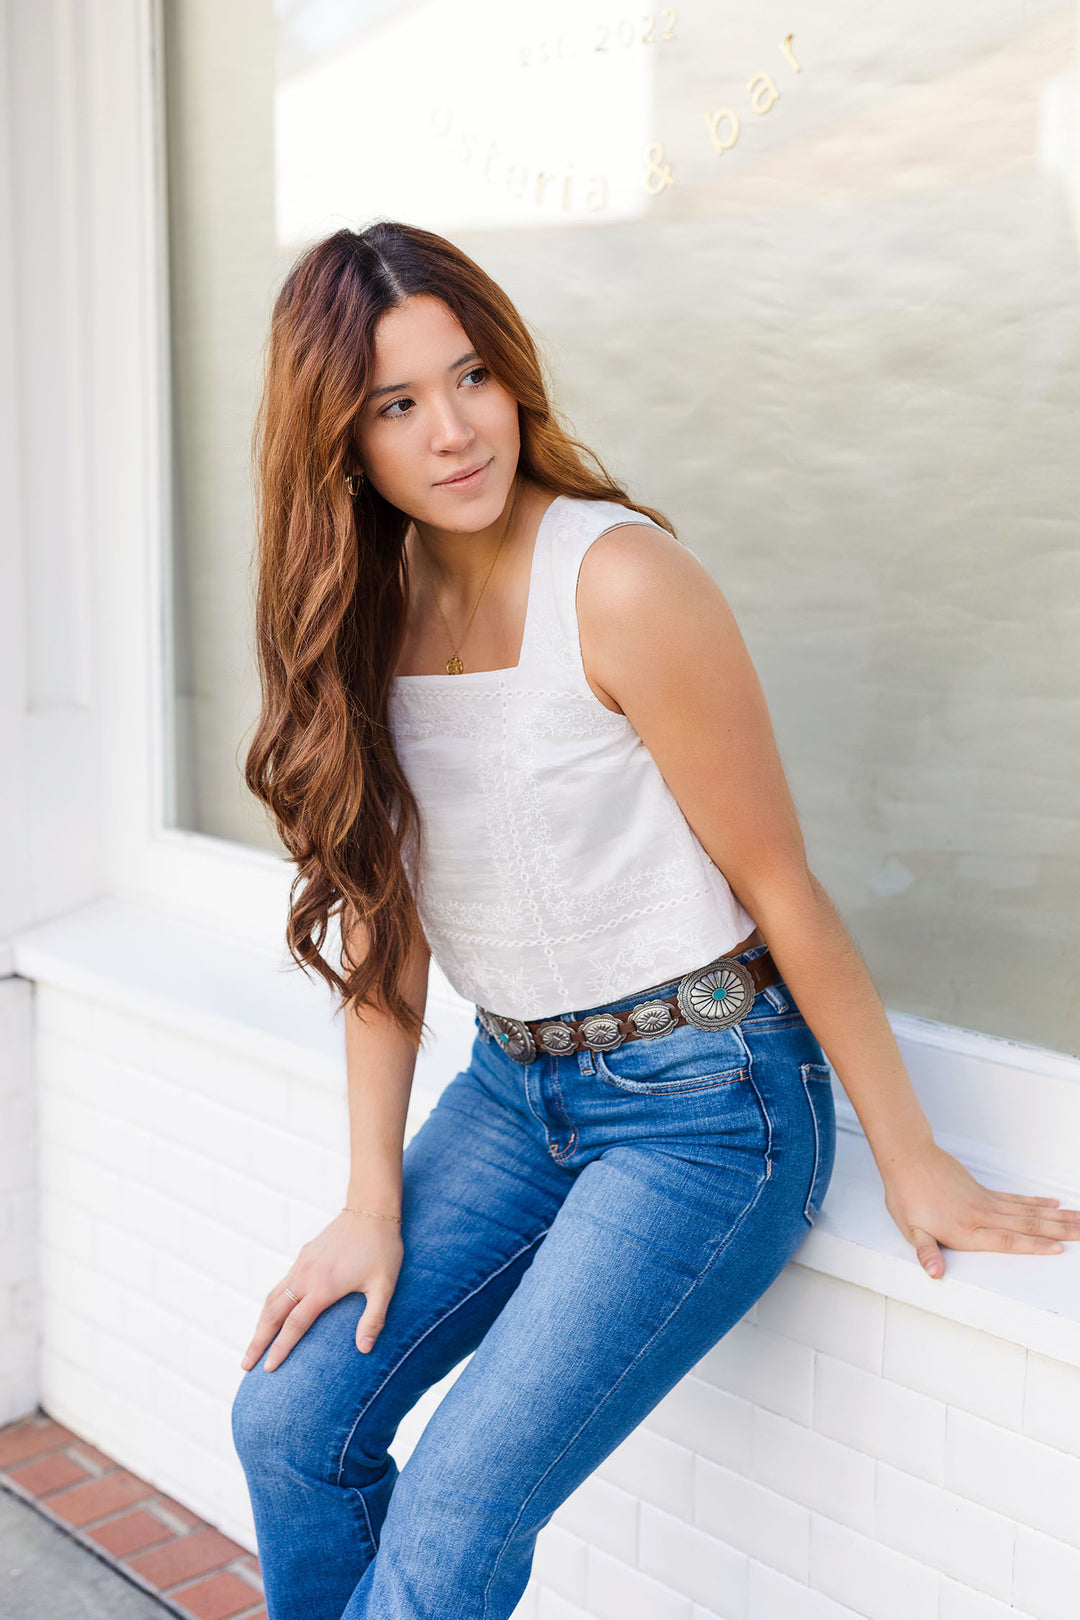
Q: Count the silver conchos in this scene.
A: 5